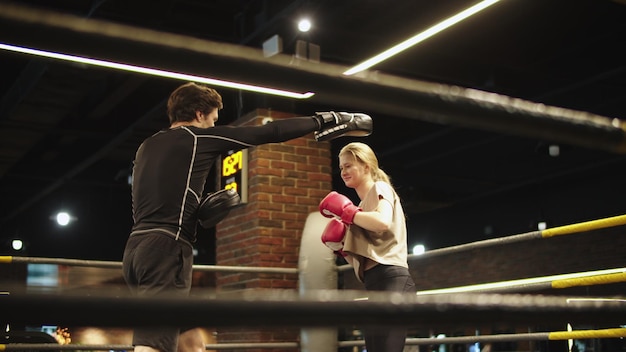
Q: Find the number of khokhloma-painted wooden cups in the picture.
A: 0